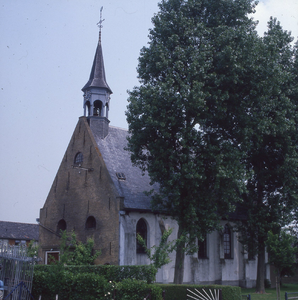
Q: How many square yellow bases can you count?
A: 0